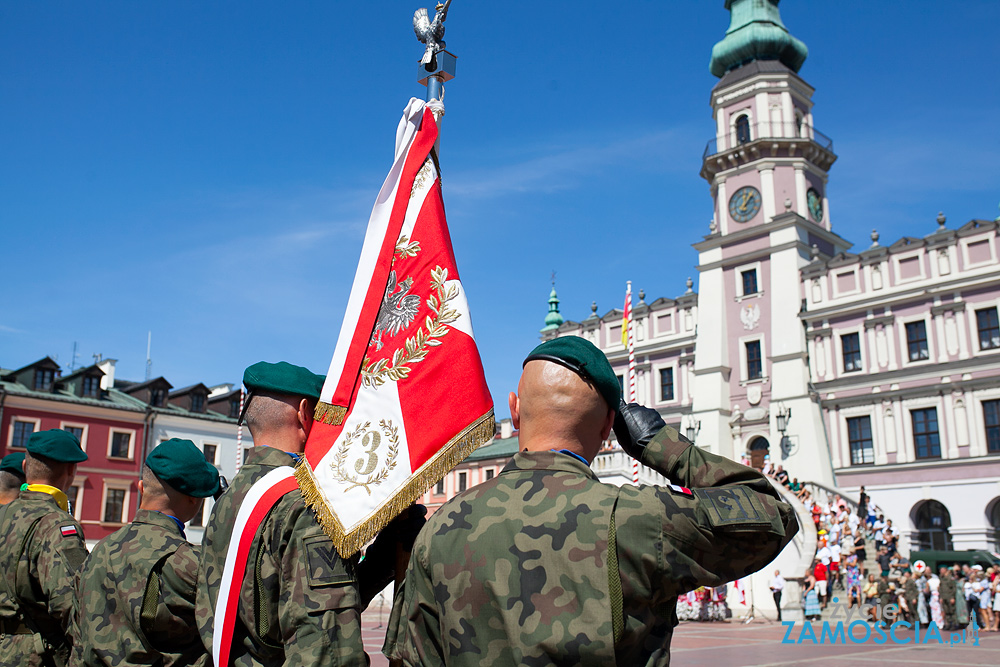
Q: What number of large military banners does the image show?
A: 1